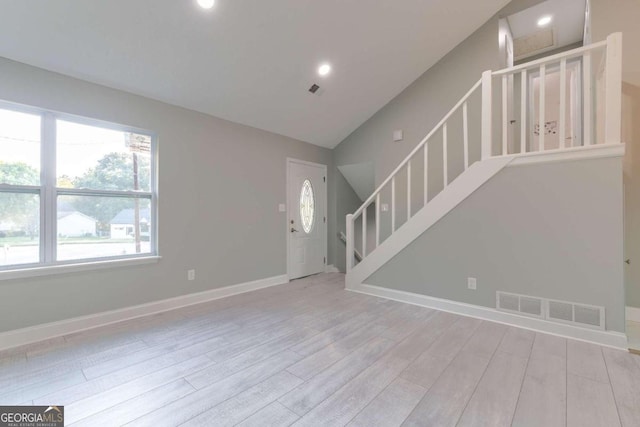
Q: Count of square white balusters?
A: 12